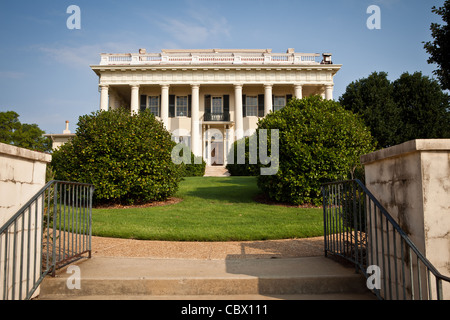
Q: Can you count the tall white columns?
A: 8